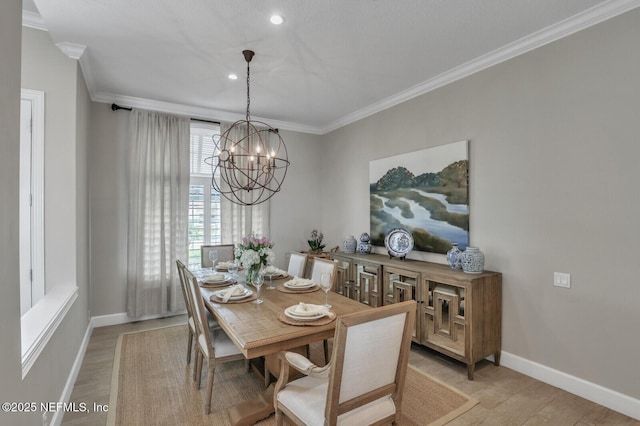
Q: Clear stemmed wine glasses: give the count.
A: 5